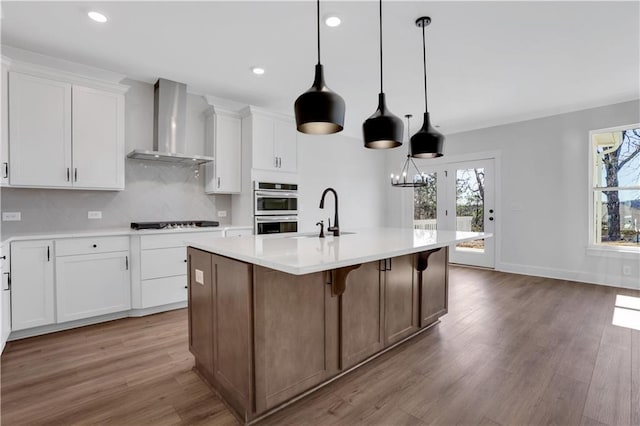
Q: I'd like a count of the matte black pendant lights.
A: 3